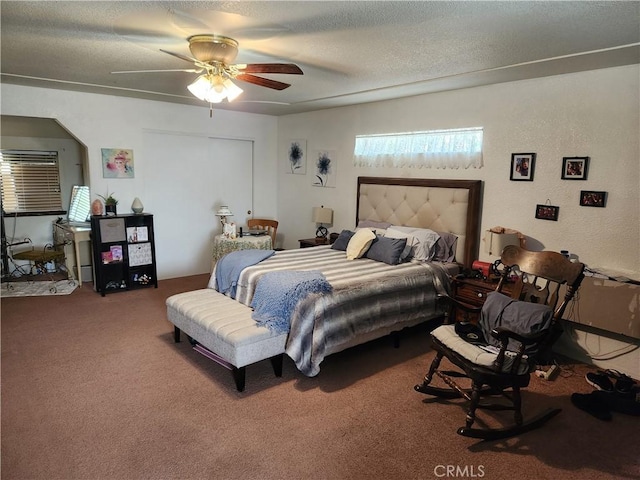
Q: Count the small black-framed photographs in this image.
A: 4